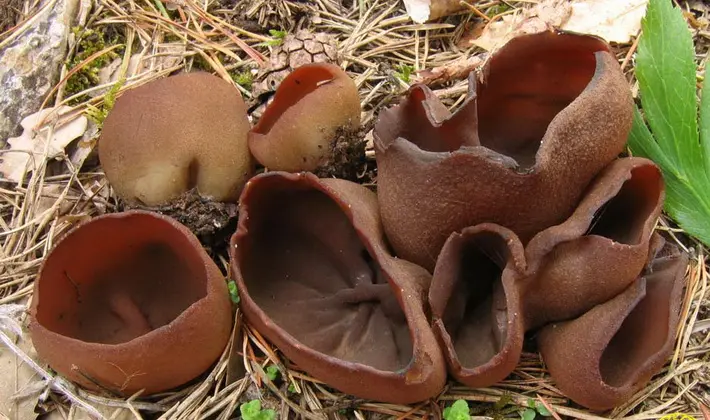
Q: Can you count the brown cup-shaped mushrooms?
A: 8